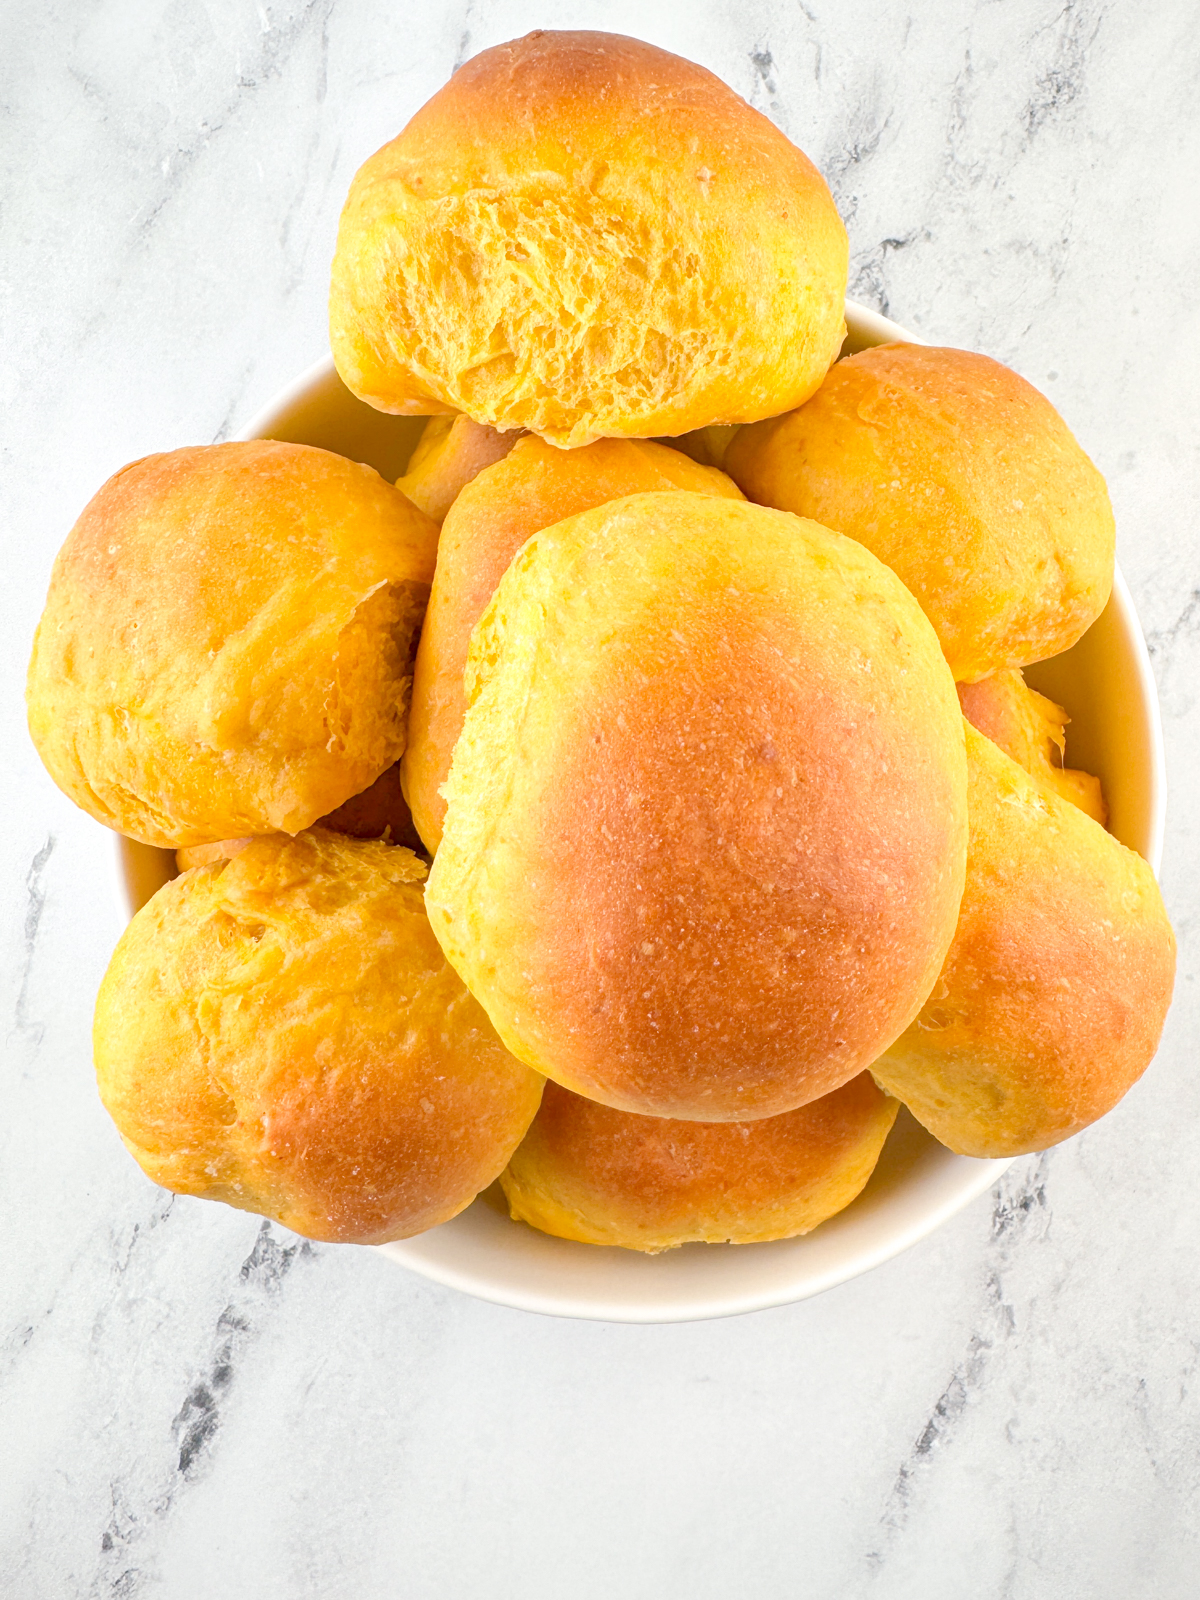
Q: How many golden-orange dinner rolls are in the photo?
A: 11